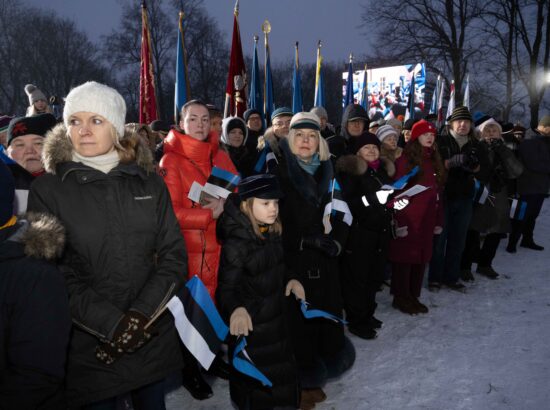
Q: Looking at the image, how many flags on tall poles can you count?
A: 14